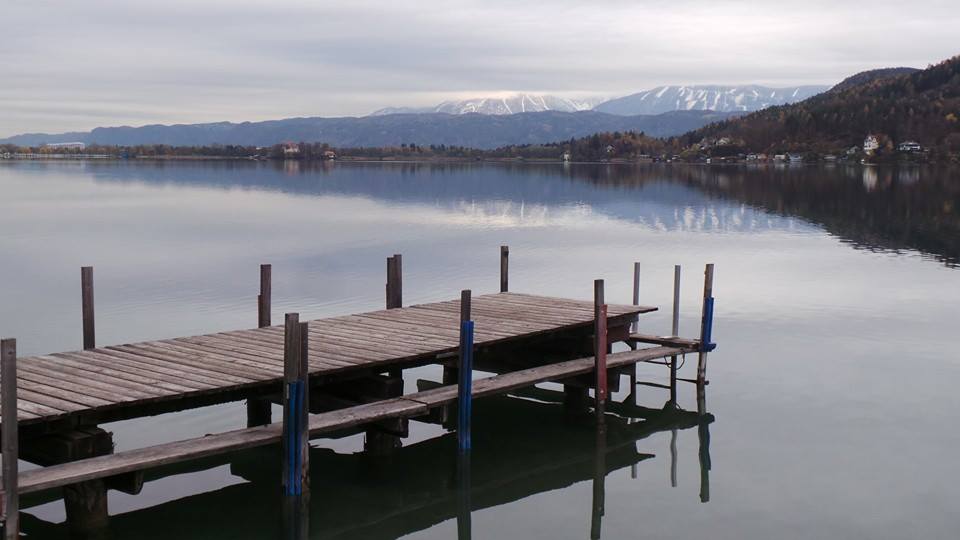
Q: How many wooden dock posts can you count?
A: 11